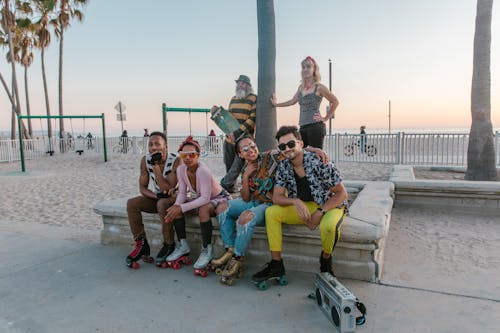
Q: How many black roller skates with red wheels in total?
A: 2